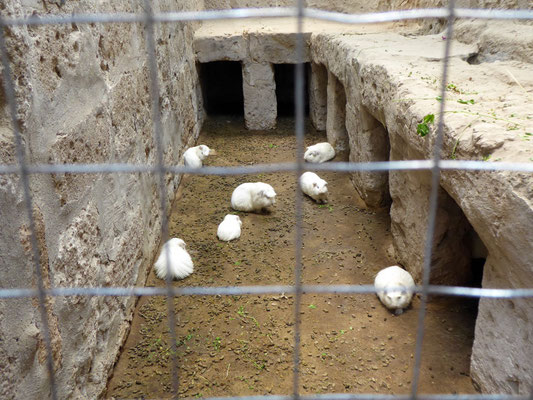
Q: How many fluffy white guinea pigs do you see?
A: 7